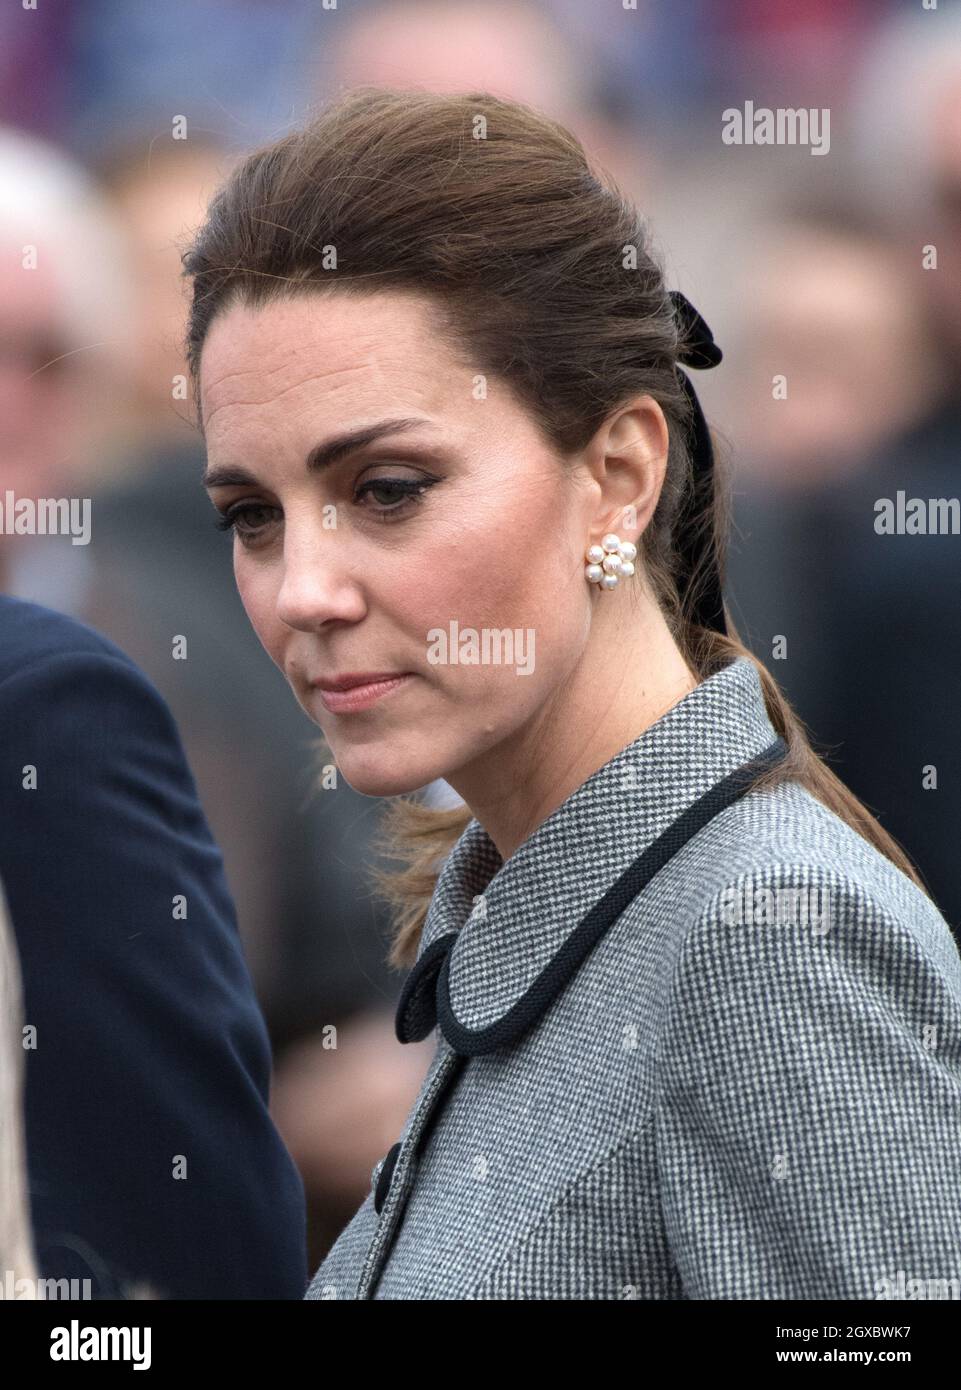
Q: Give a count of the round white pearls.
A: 7